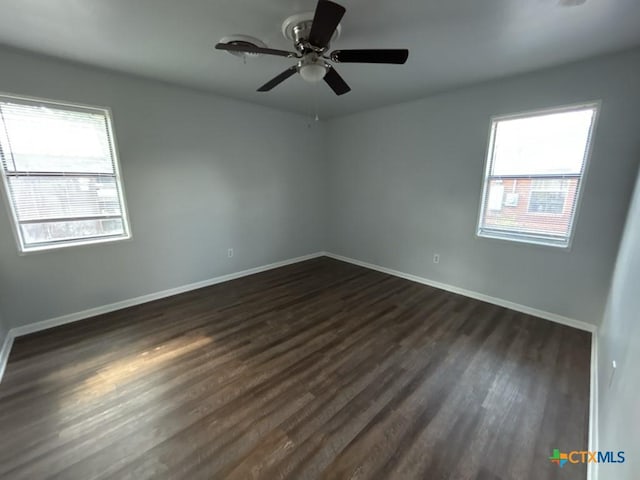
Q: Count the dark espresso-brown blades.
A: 5